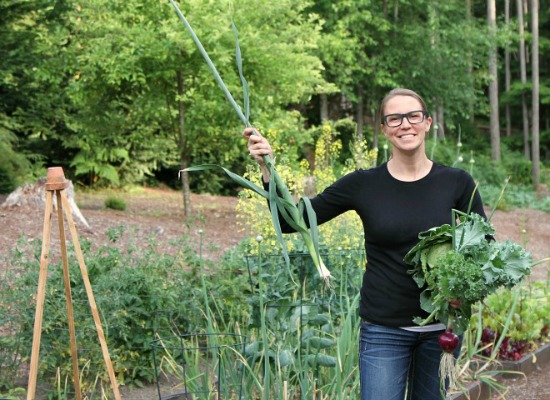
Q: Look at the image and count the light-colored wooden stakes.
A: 3